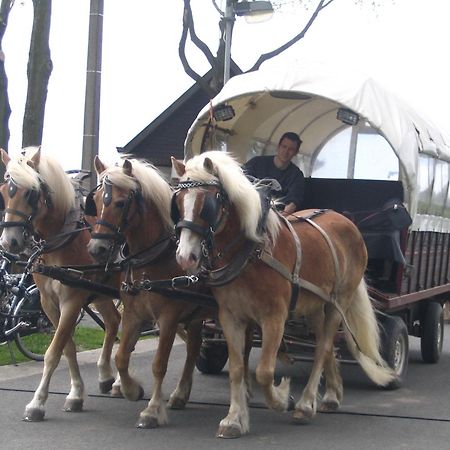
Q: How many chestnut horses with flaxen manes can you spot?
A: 3